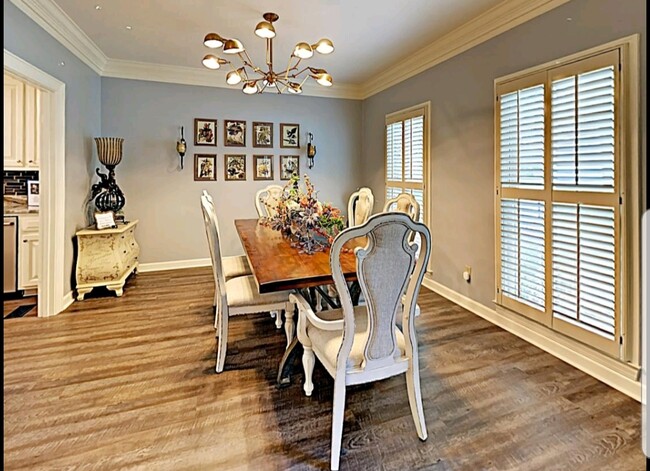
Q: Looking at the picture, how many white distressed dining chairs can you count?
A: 6